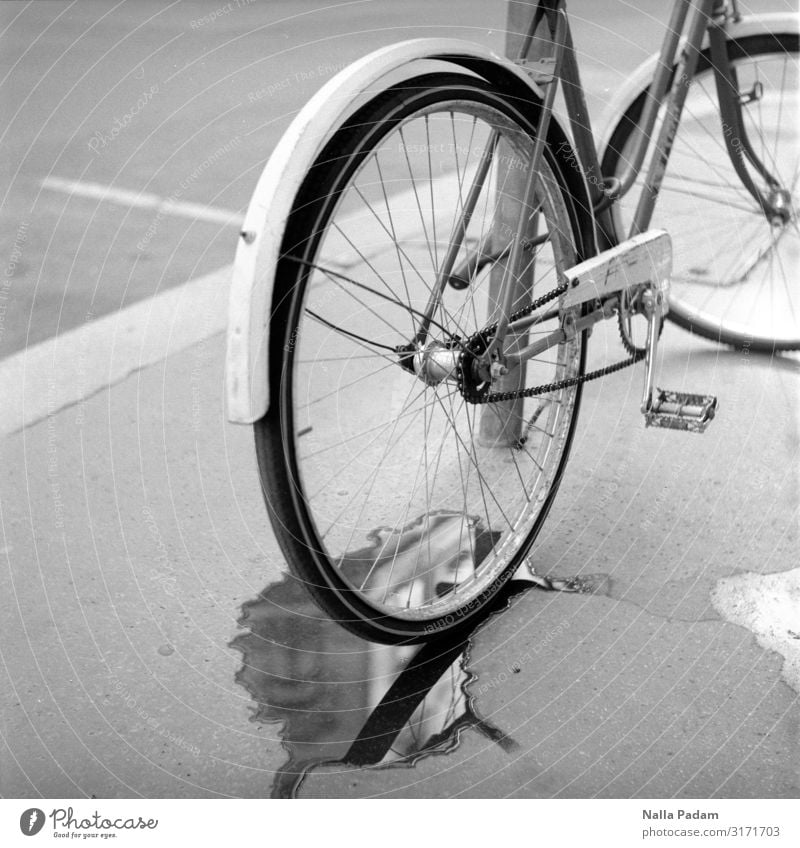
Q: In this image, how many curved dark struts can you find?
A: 2